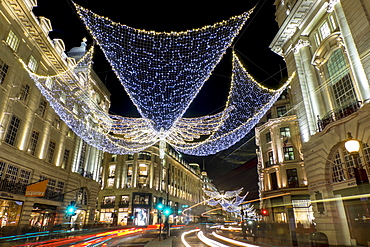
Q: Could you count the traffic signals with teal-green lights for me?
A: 3